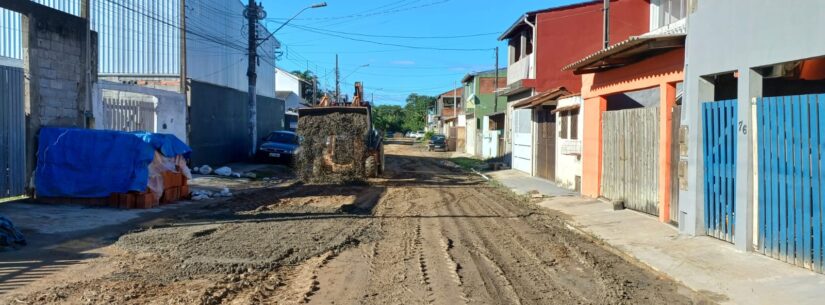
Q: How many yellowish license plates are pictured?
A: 0